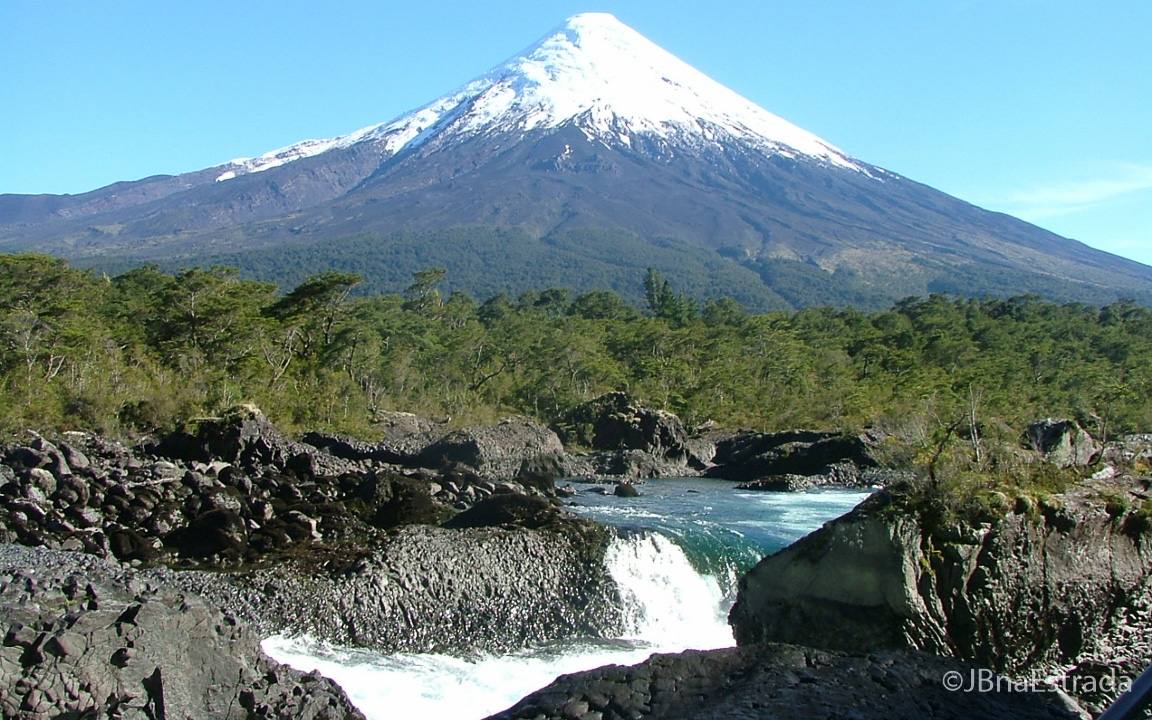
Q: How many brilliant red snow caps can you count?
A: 0